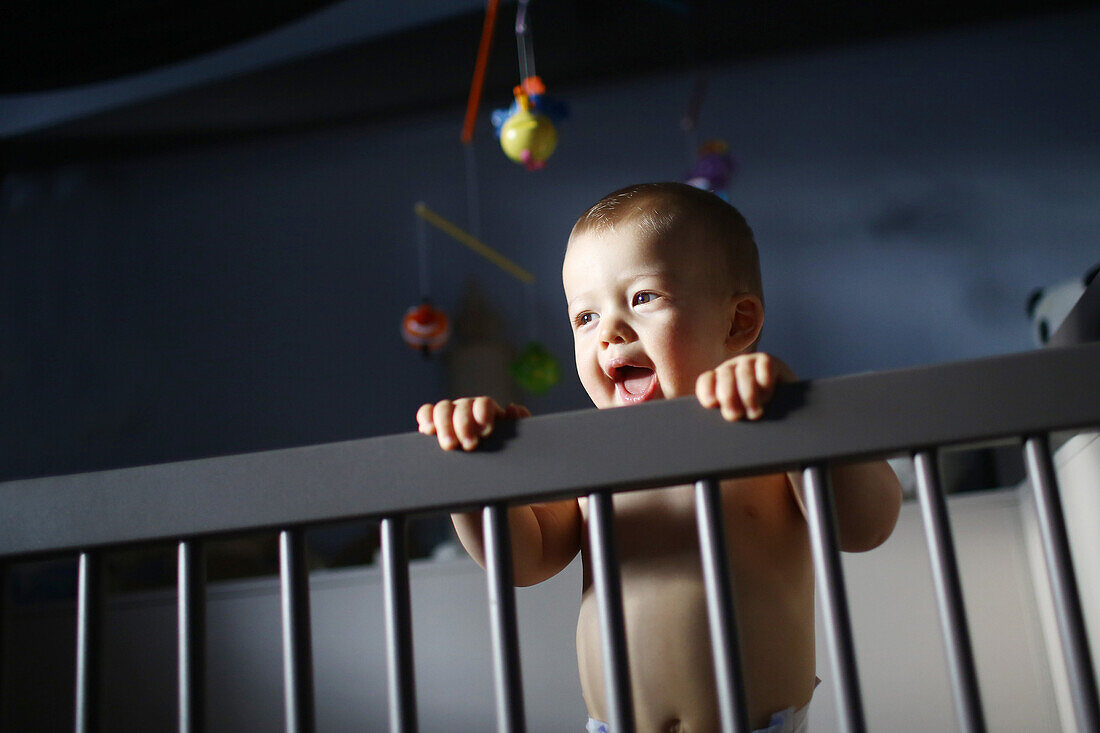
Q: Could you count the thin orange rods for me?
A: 1